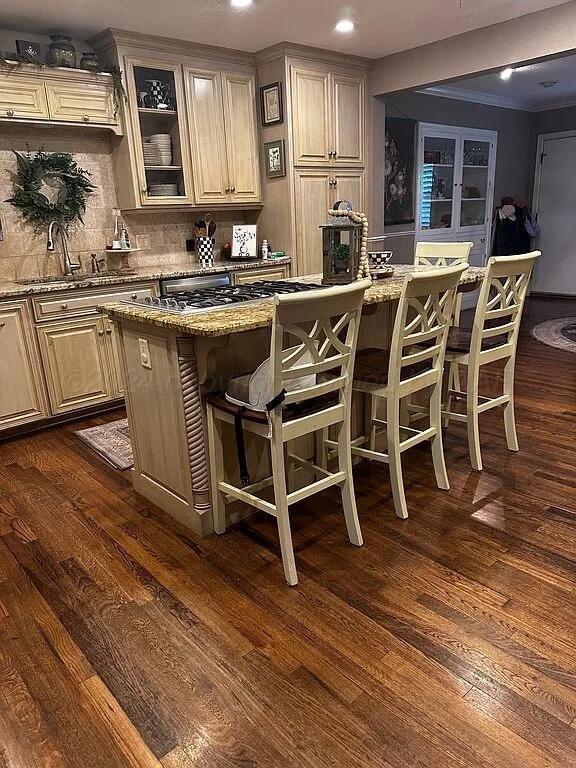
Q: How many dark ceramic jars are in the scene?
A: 2